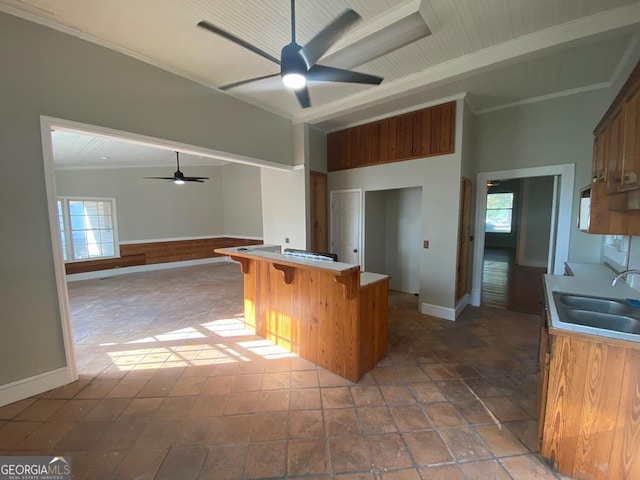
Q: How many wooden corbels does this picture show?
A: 3